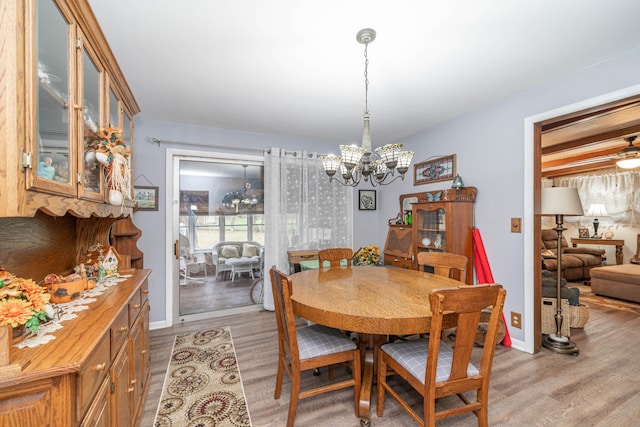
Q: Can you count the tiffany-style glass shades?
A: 6